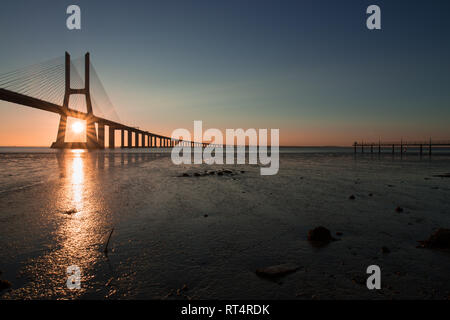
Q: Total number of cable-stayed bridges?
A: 1